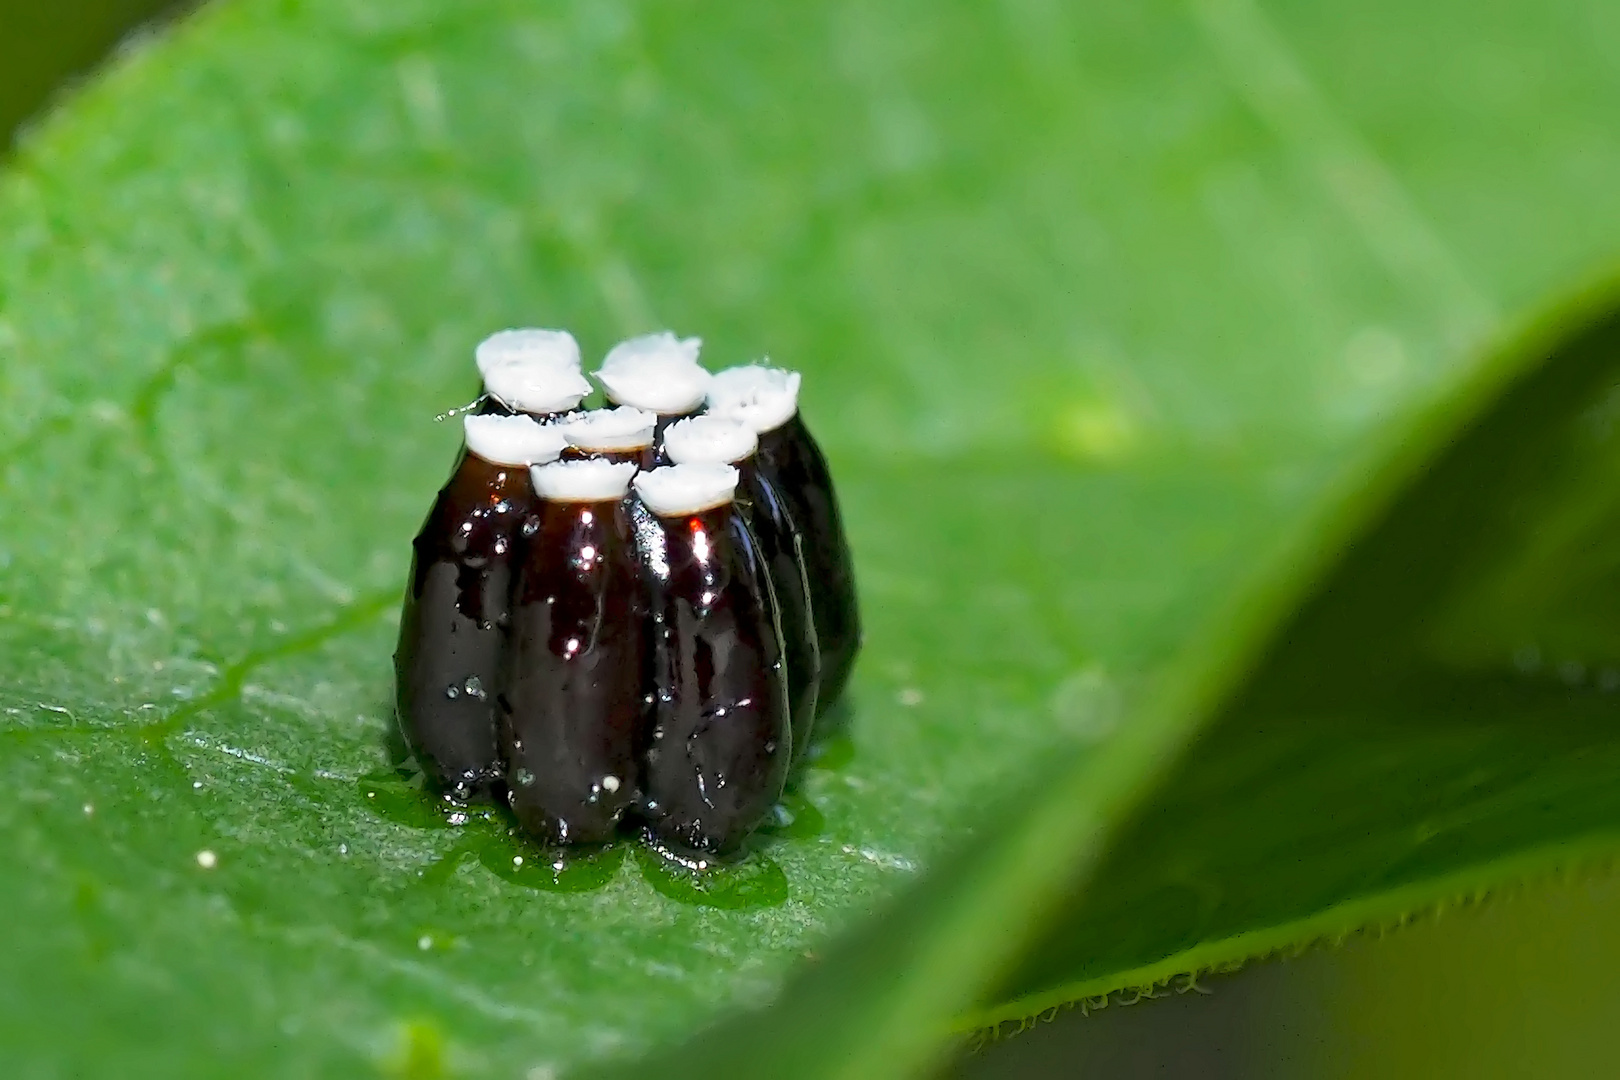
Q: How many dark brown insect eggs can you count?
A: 8